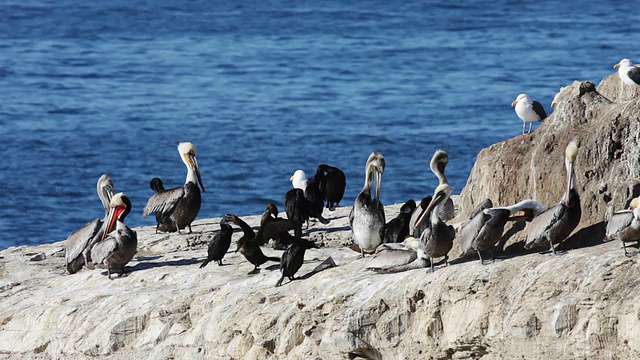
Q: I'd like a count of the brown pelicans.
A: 10